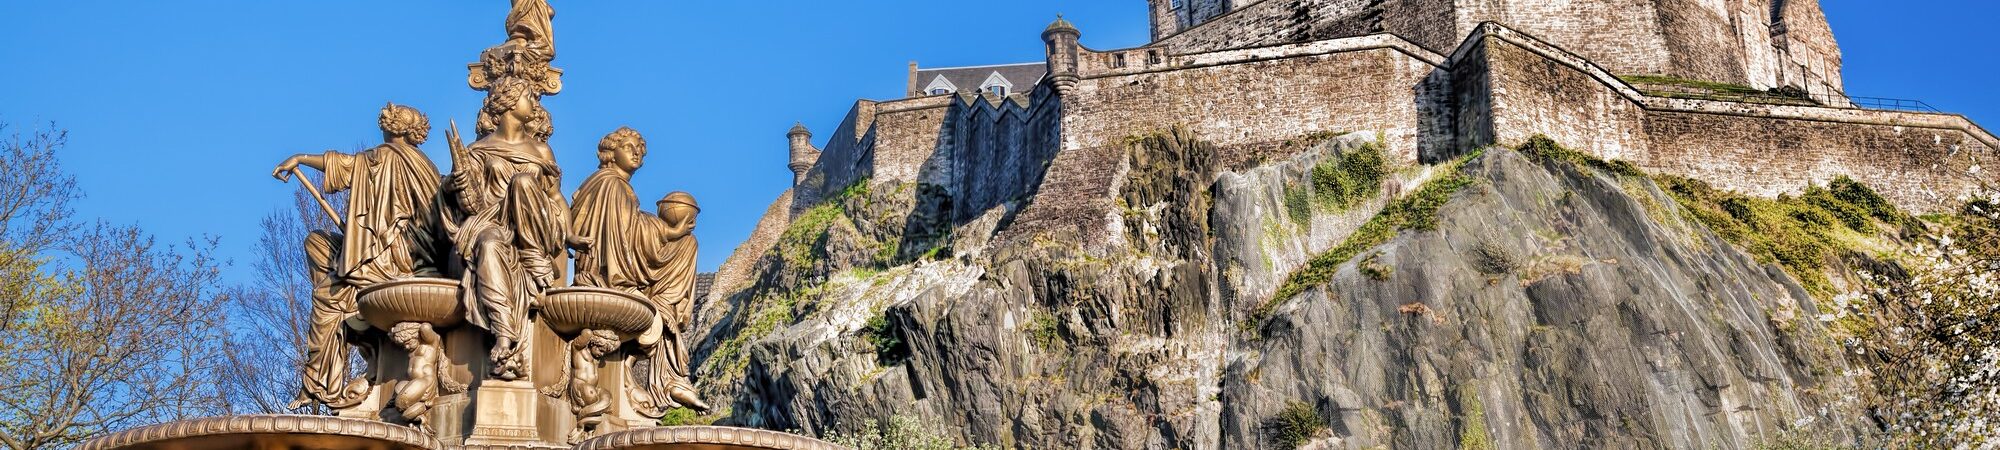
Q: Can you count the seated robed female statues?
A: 3